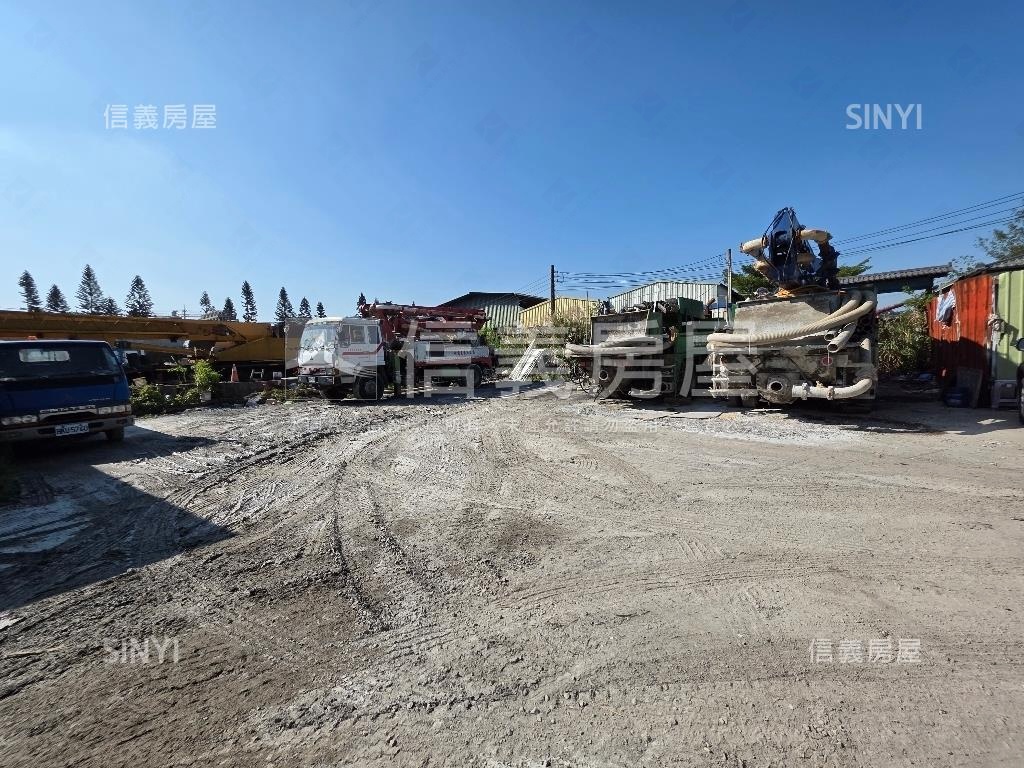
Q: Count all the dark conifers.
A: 12